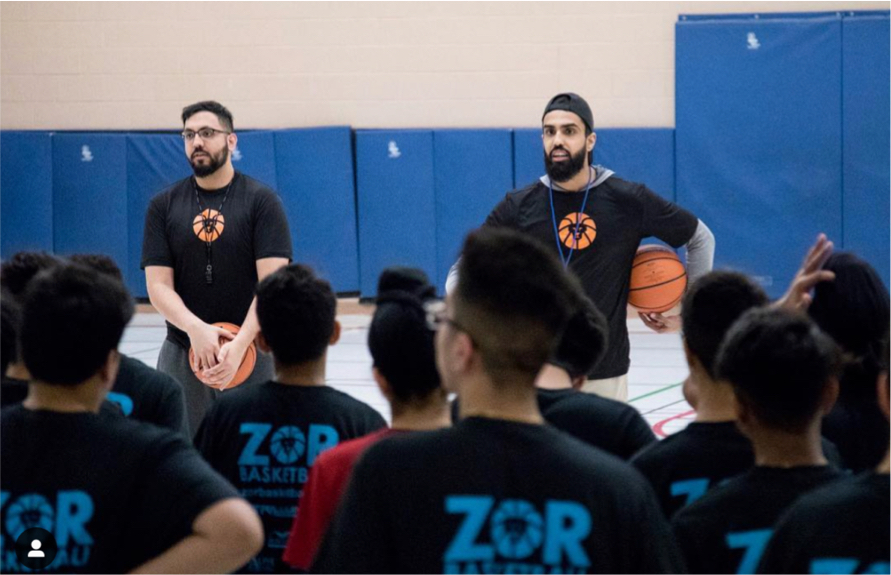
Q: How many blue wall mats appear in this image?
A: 11